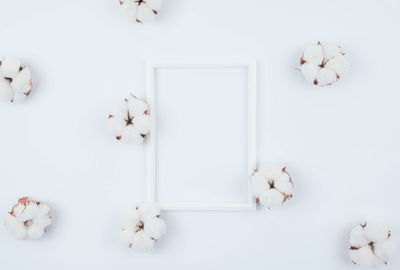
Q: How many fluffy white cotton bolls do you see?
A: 8